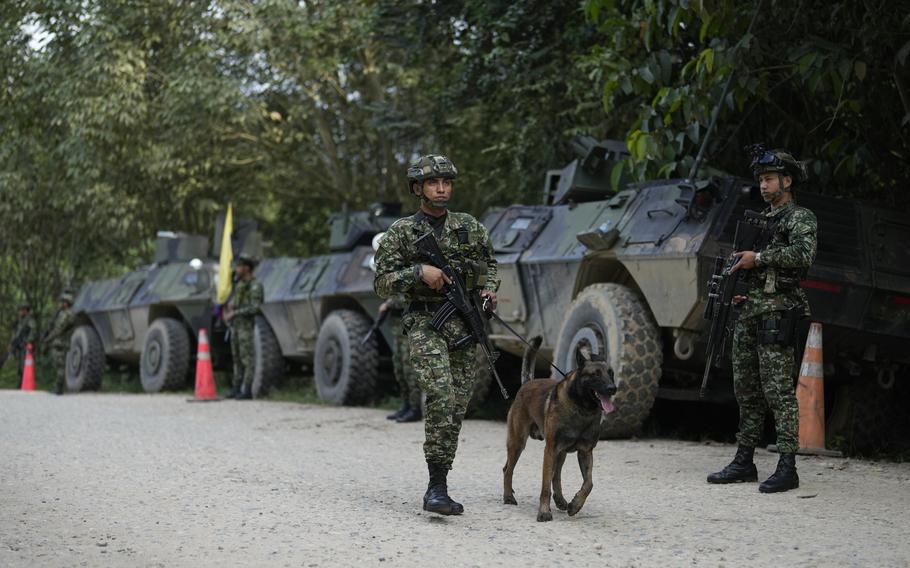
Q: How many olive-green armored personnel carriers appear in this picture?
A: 3